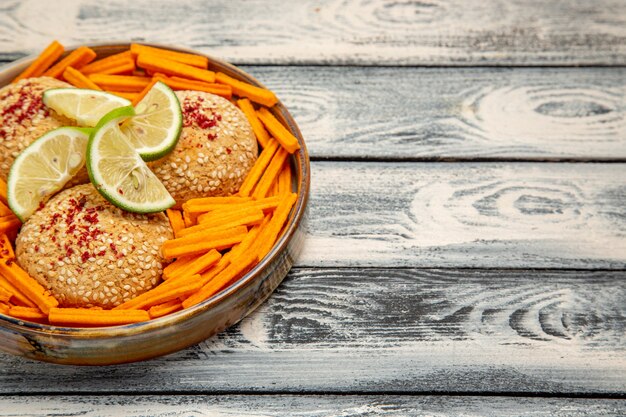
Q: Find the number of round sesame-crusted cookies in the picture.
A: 3